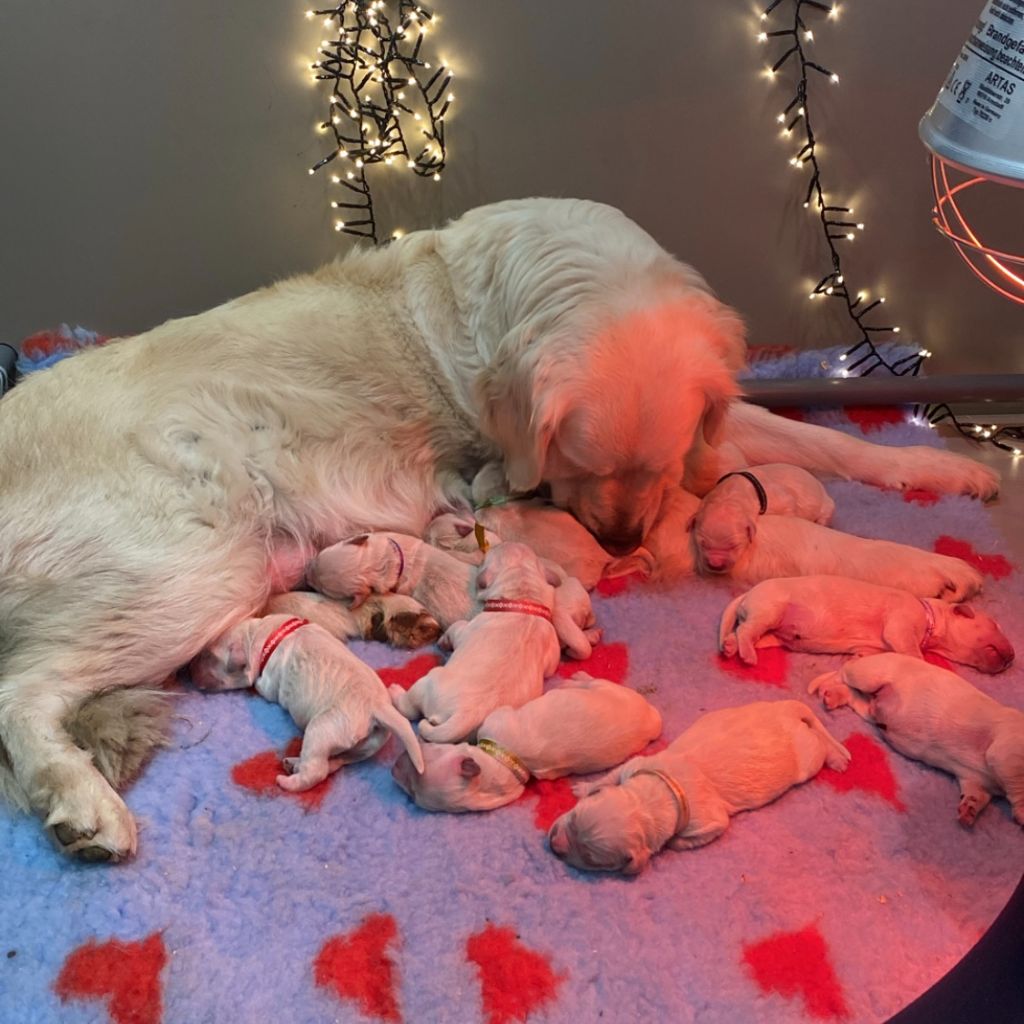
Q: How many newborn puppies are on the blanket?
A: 10